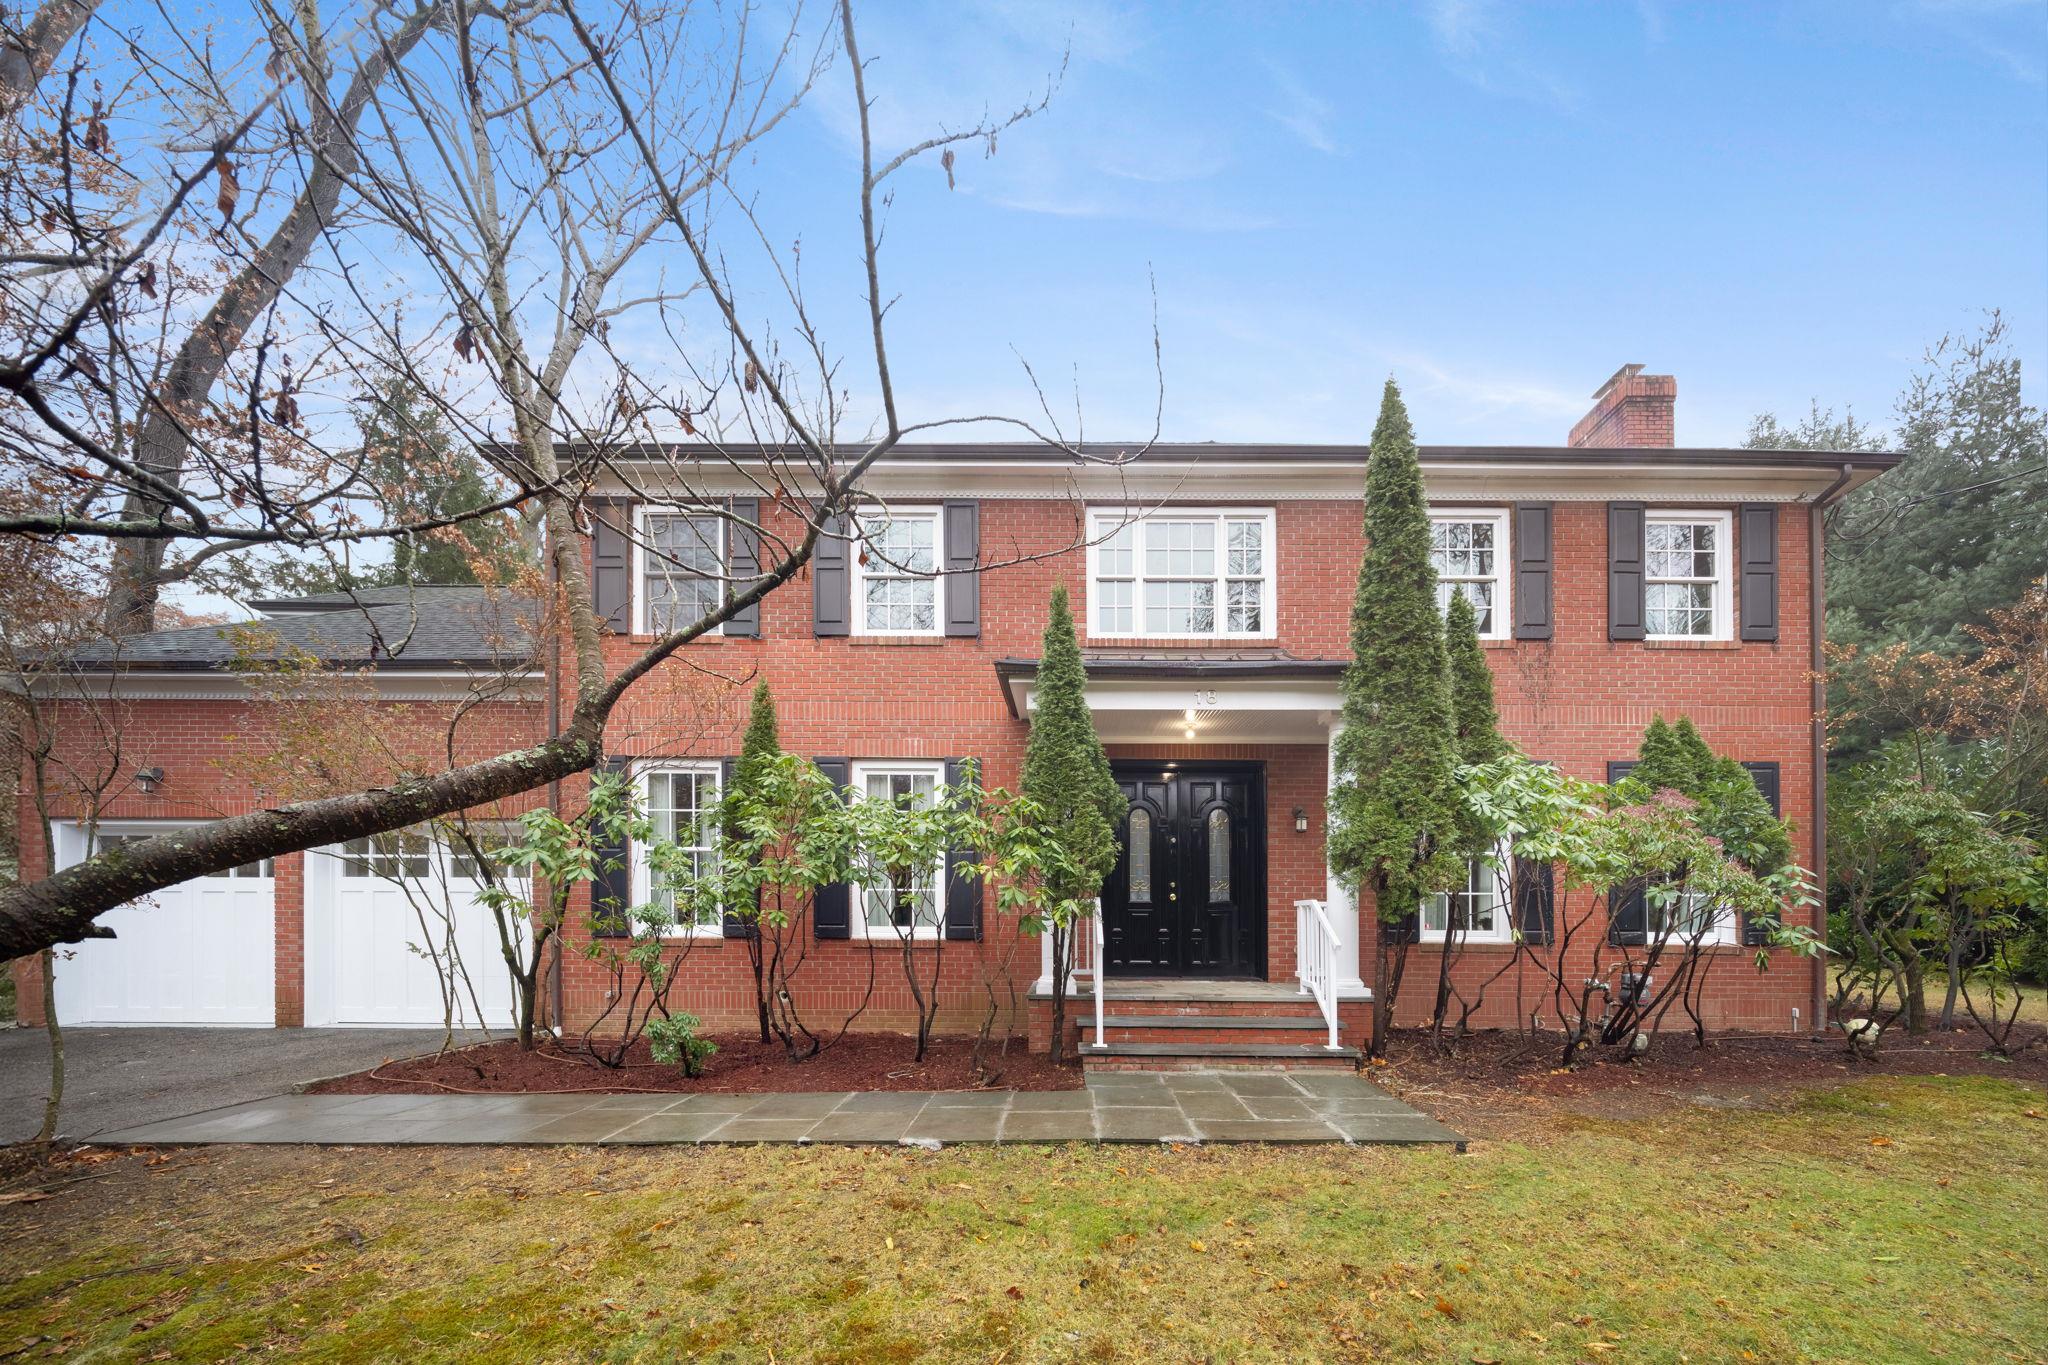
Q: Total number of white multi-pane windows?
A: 9